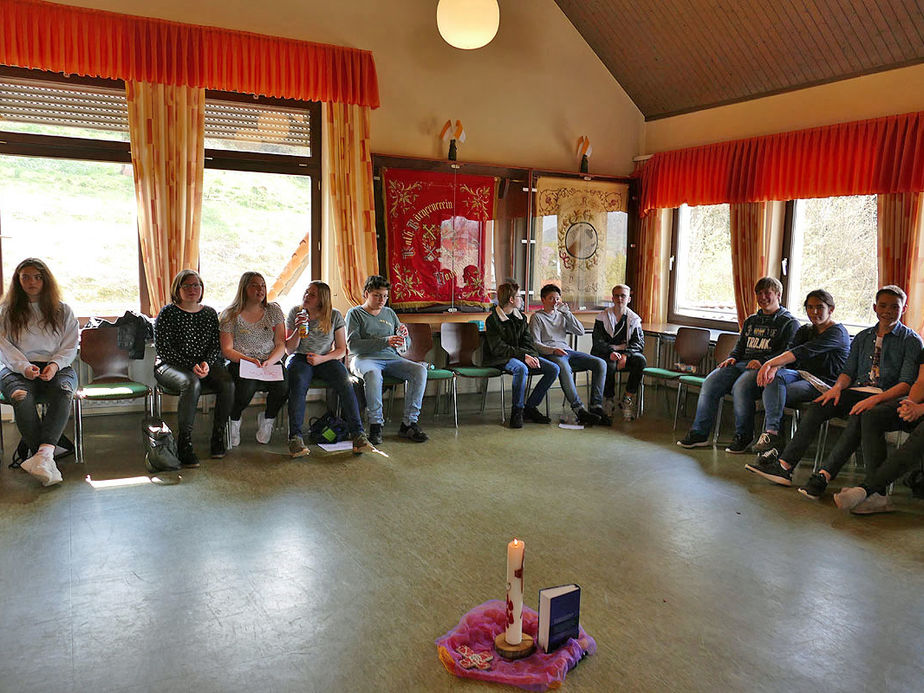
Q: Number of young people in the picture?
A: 12